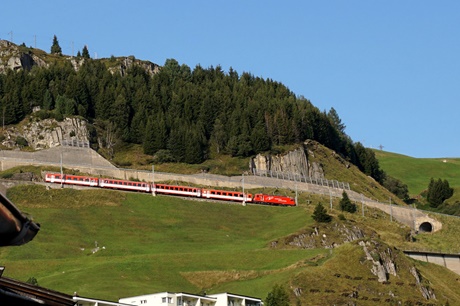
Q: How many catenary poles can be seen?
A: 8